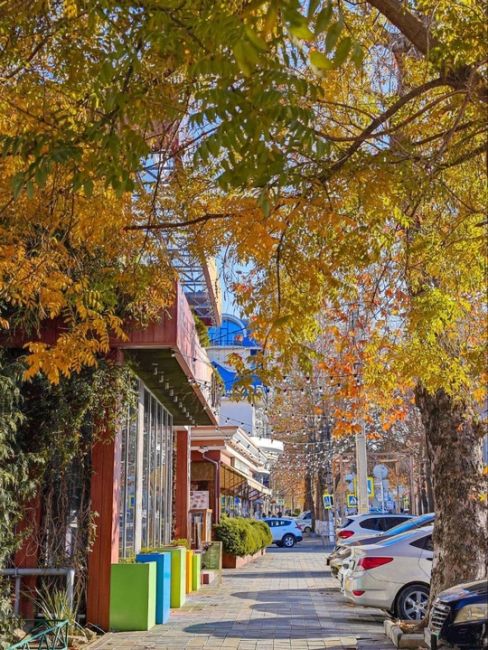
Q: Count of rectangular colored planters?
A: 5